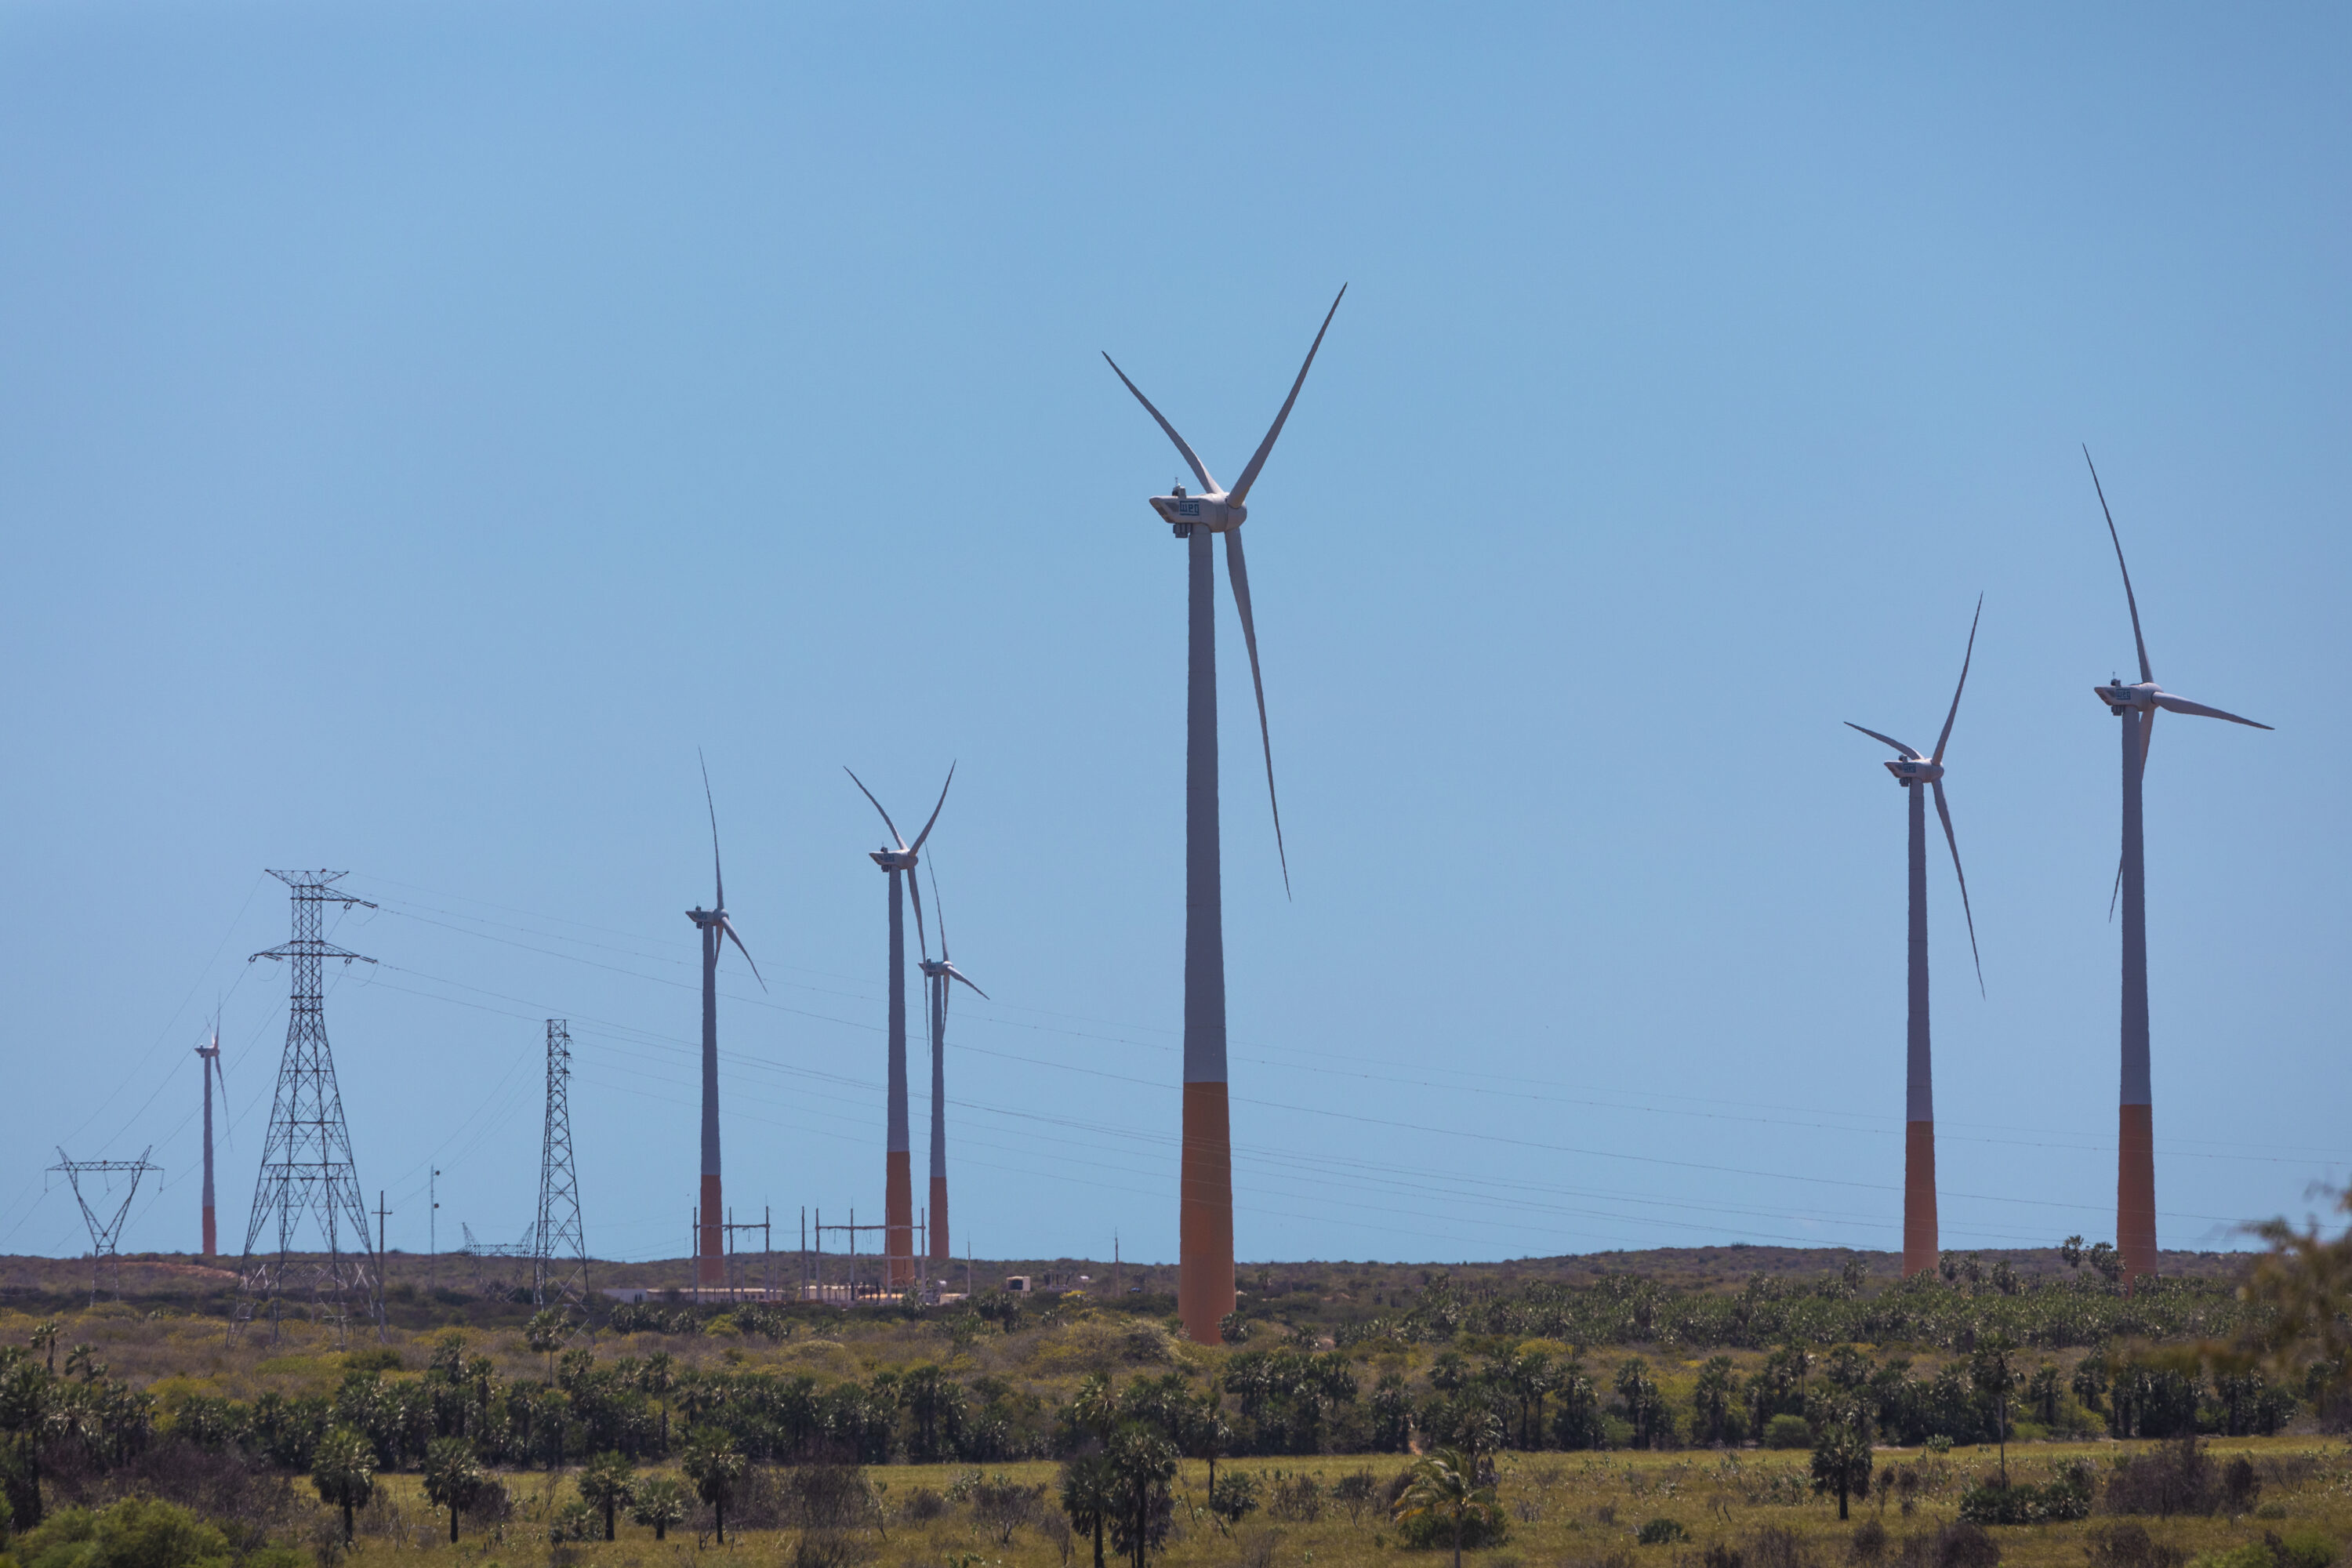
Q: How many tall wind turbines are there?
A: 7